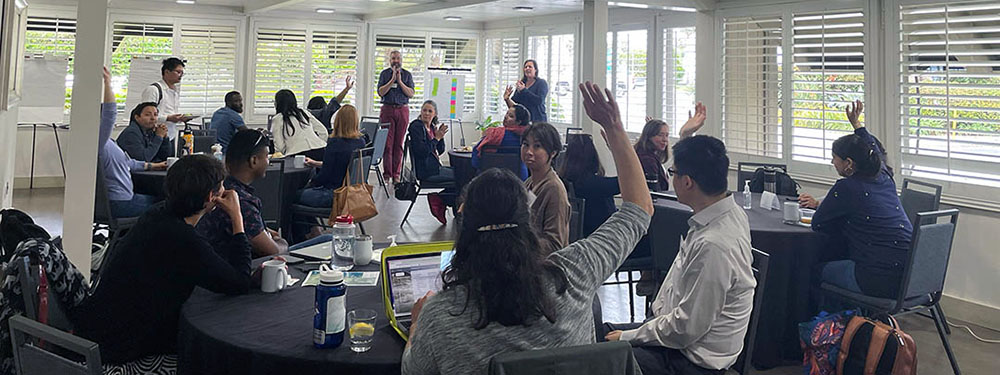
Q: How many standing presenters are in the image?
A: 2